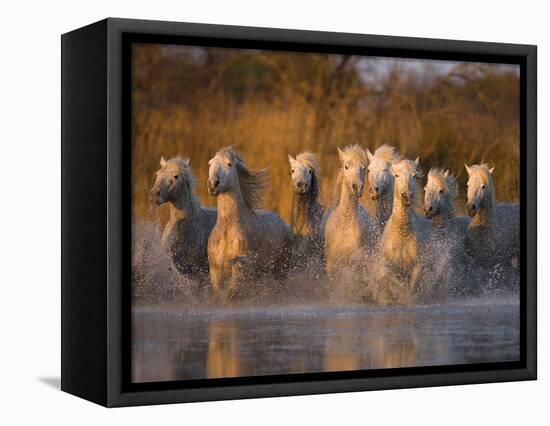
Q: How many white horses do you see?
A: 8